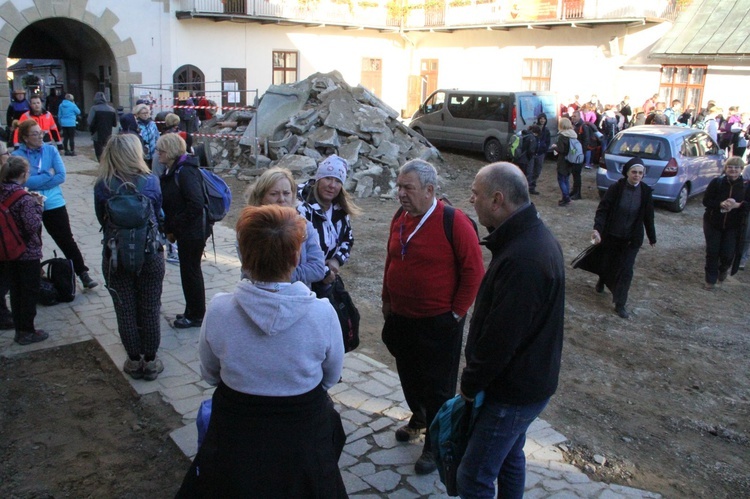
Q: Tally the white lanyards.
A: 1